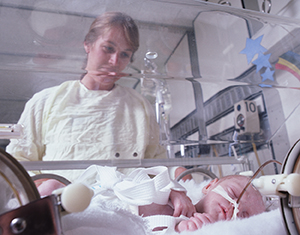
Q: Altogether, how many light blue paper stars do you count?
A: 3